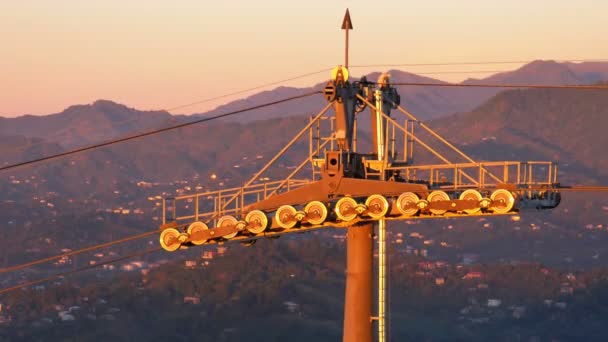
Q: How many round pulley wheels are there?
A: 12